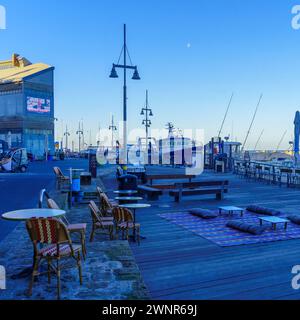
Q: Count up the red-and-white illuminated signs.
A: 1